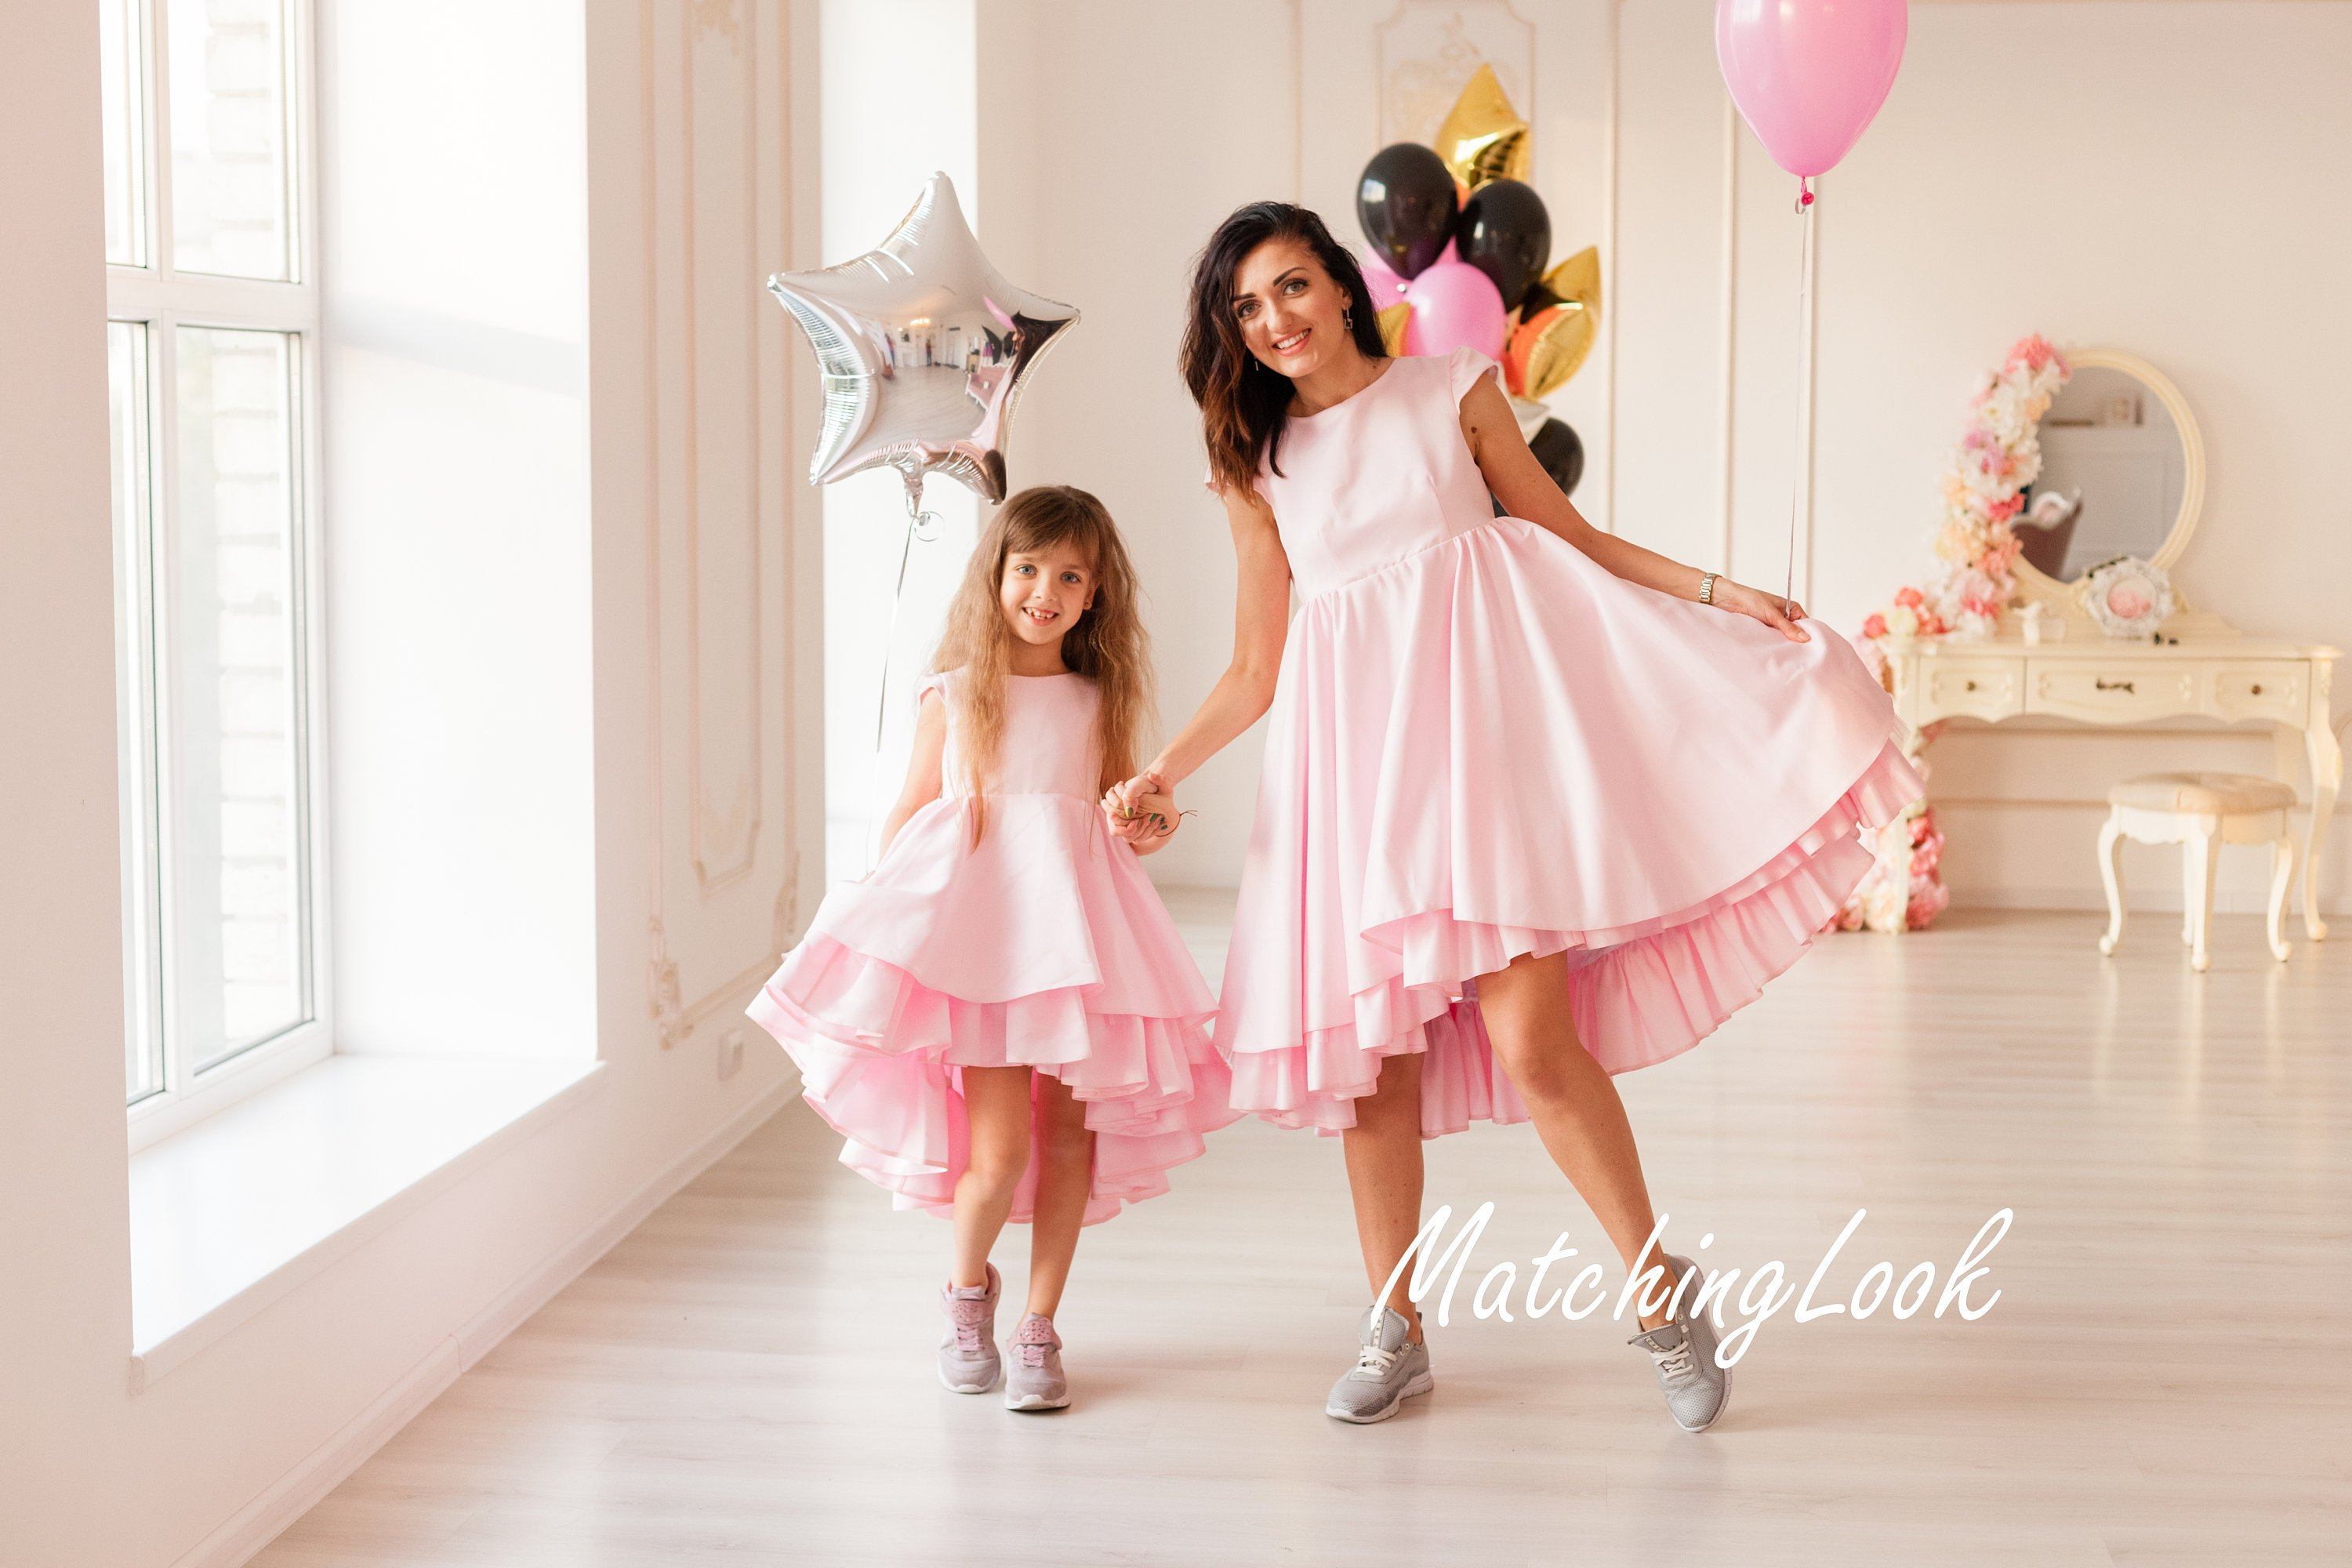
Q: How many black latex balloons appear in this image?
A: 3